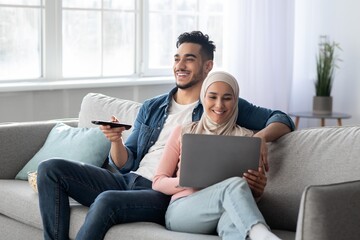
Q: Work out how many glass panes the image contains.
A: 12